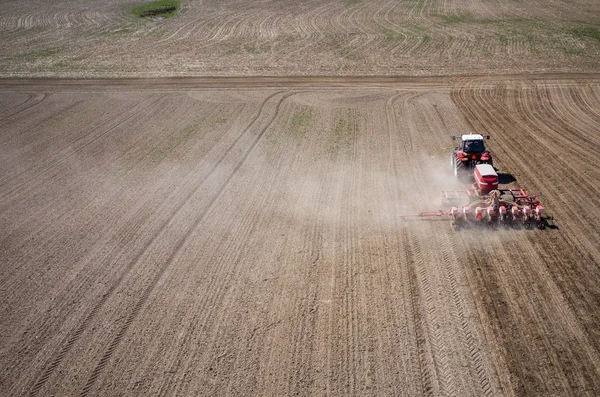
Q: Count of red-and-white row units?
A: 8